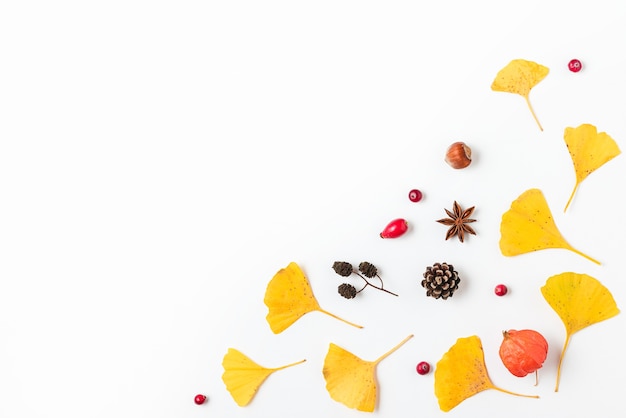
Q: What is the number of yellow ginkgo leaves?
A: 8